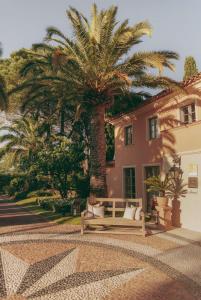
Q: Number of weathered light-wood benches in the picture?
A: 1